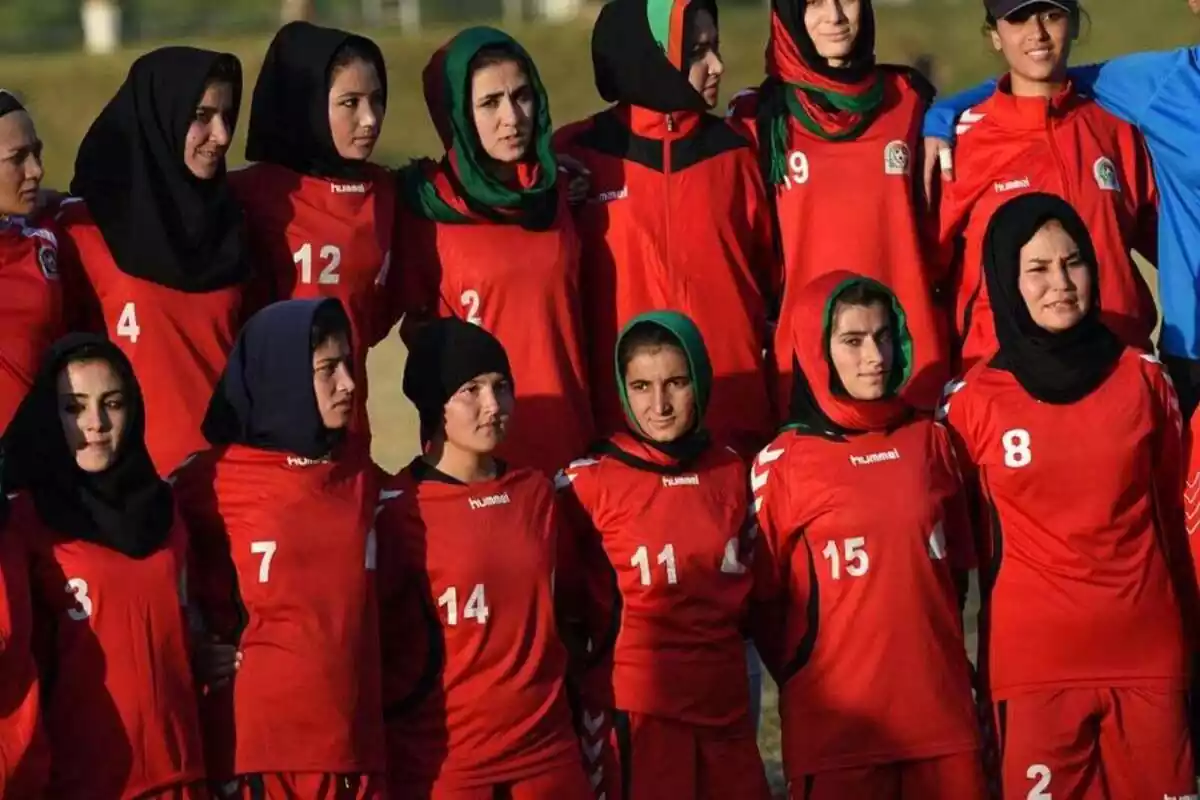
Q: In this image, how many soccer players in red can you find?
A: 13